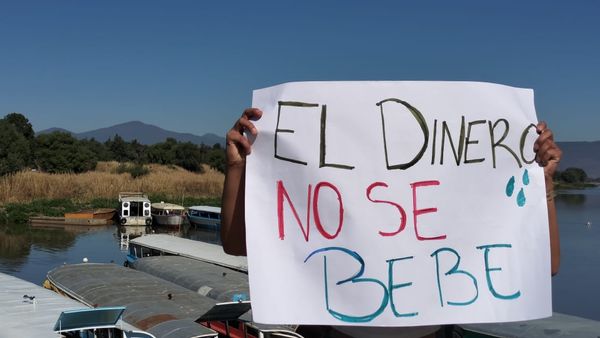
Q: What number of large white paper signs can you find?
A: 1